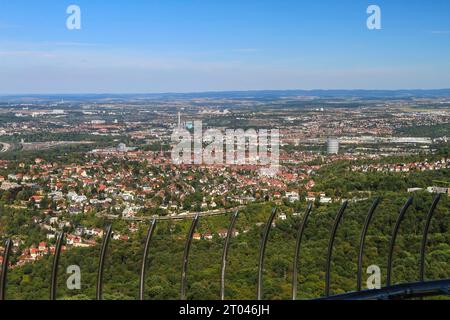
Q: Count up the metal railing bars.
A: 12